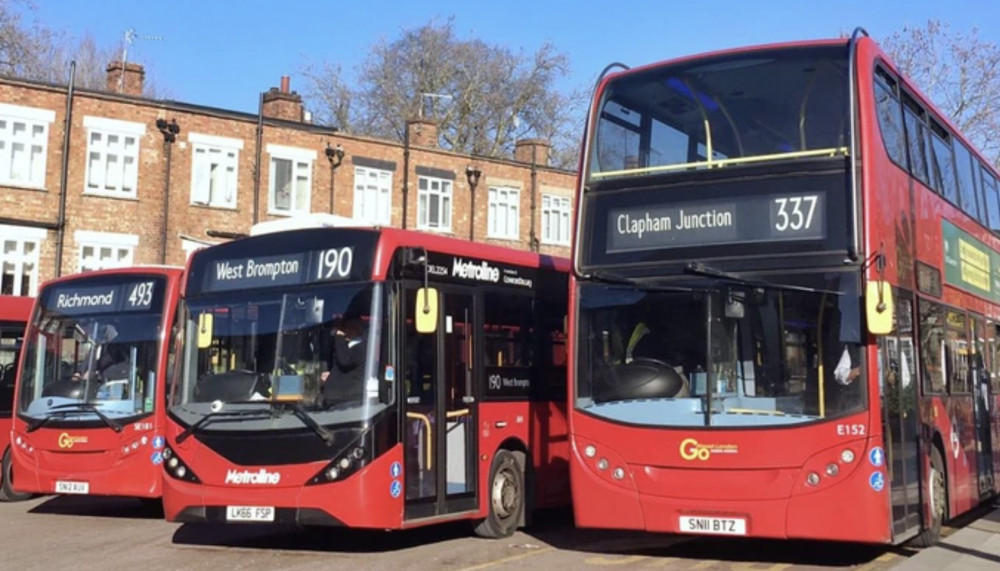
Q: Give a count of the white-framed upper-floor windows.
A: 8